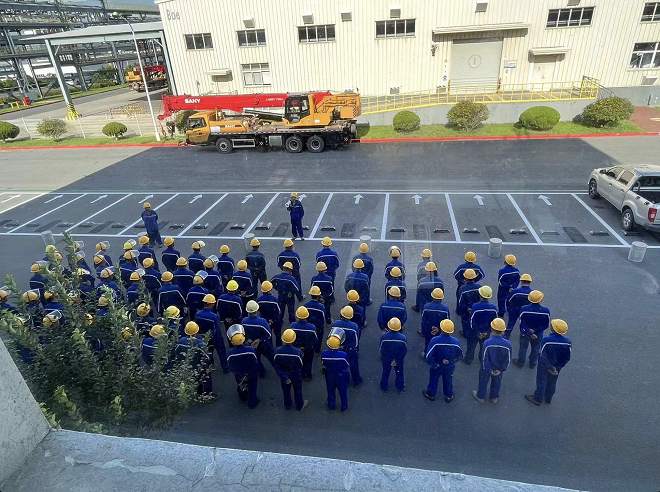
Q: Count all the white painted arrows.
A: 11